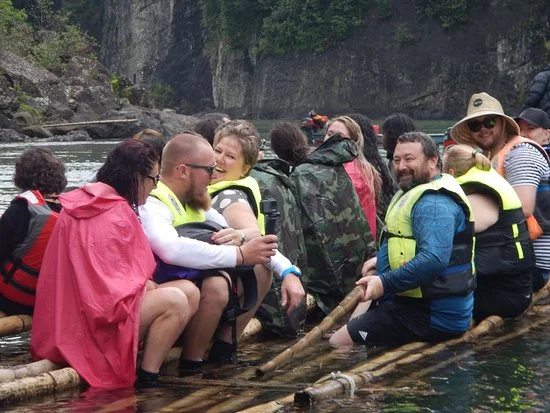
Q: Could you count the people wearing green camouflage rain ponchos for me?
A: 2